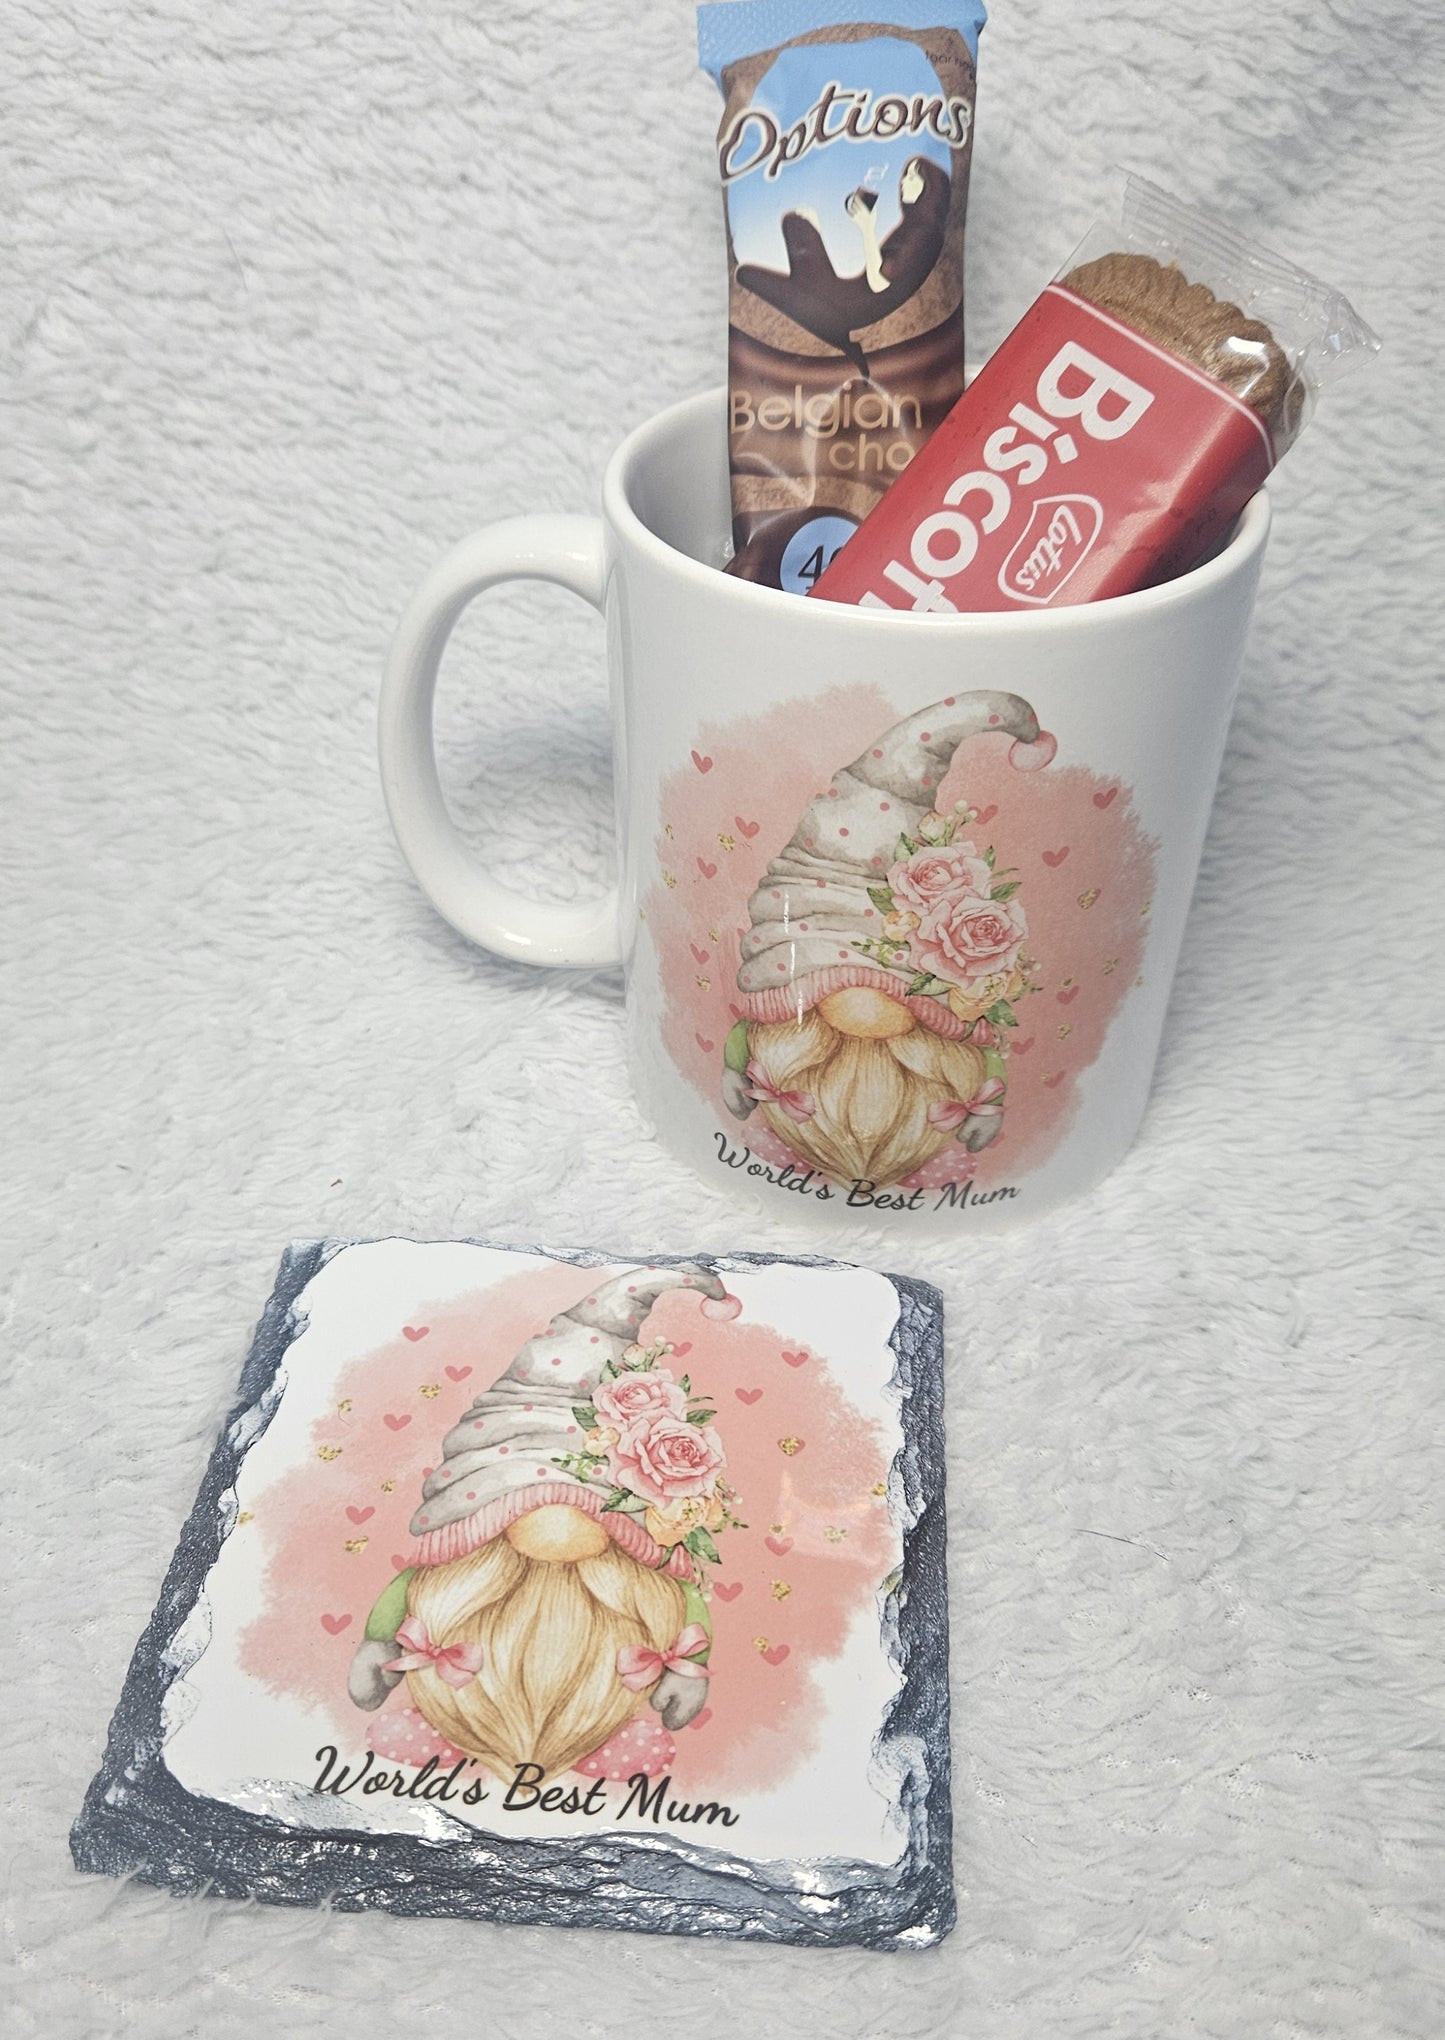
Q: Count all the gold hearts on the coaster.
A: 12